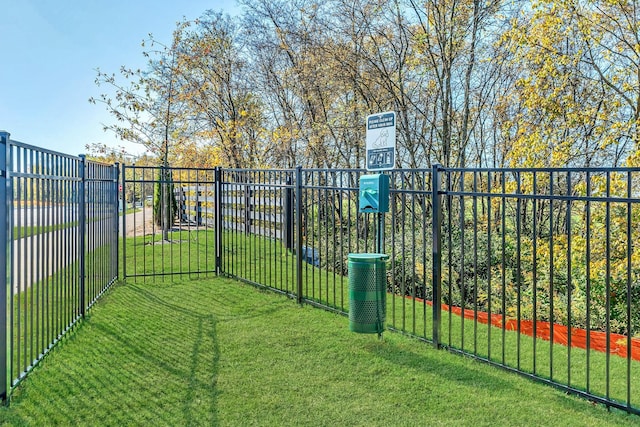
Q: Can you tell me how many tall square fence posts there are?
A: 6